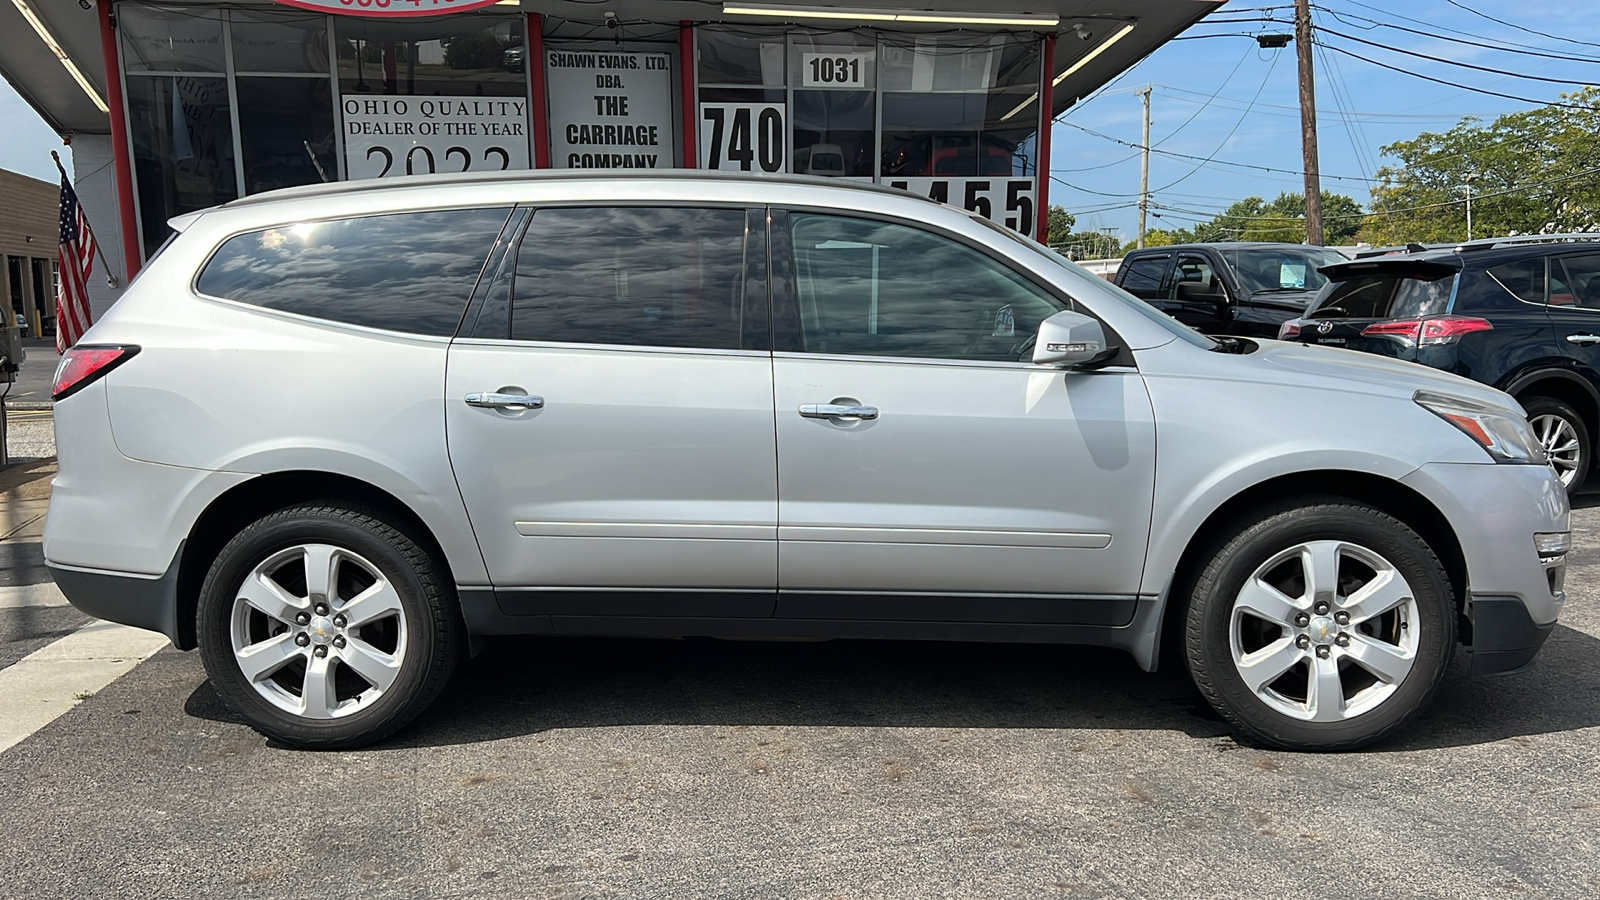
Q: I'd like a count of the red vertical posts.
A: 4